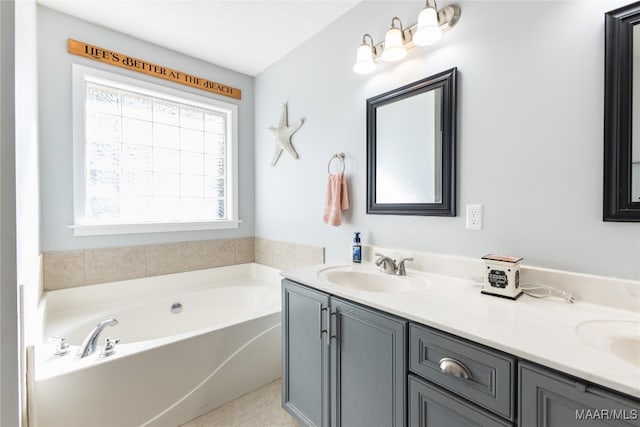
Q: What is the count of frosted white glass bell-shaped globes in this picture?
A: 3